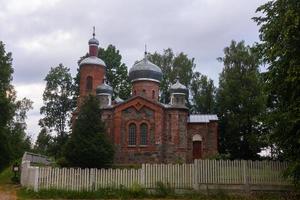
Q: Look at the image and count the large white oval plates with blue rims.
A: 0